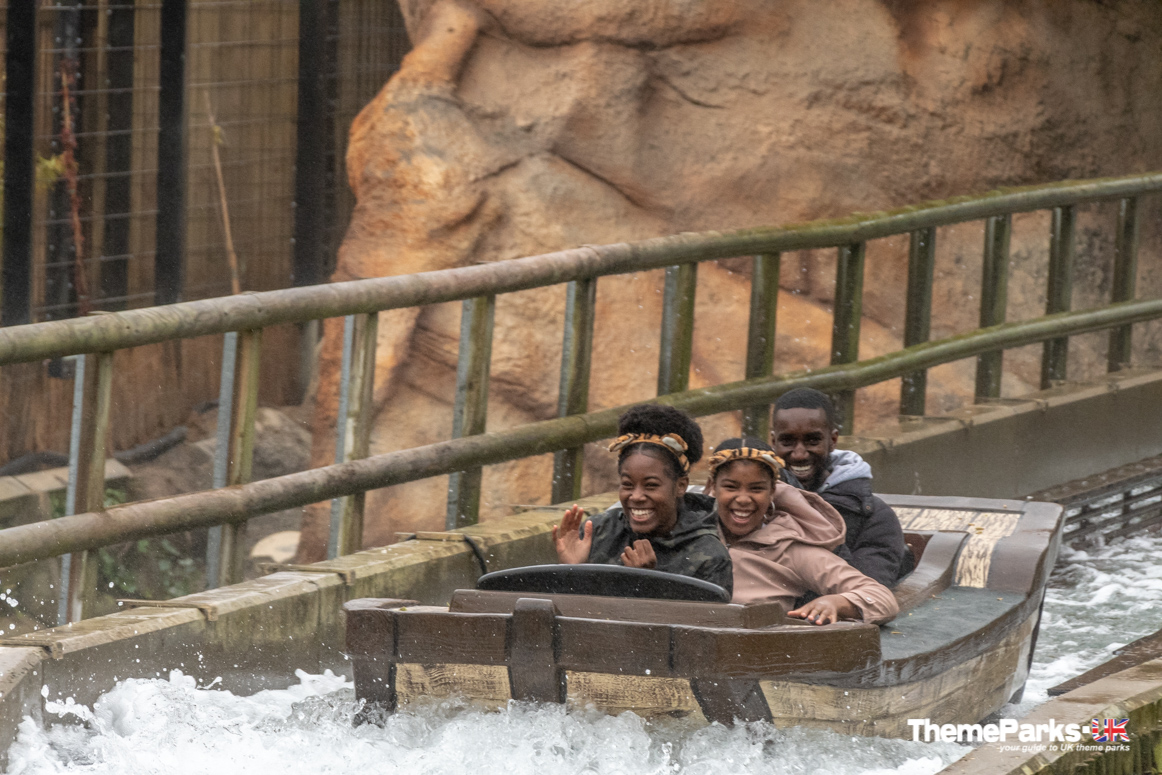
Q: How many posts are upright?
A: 12